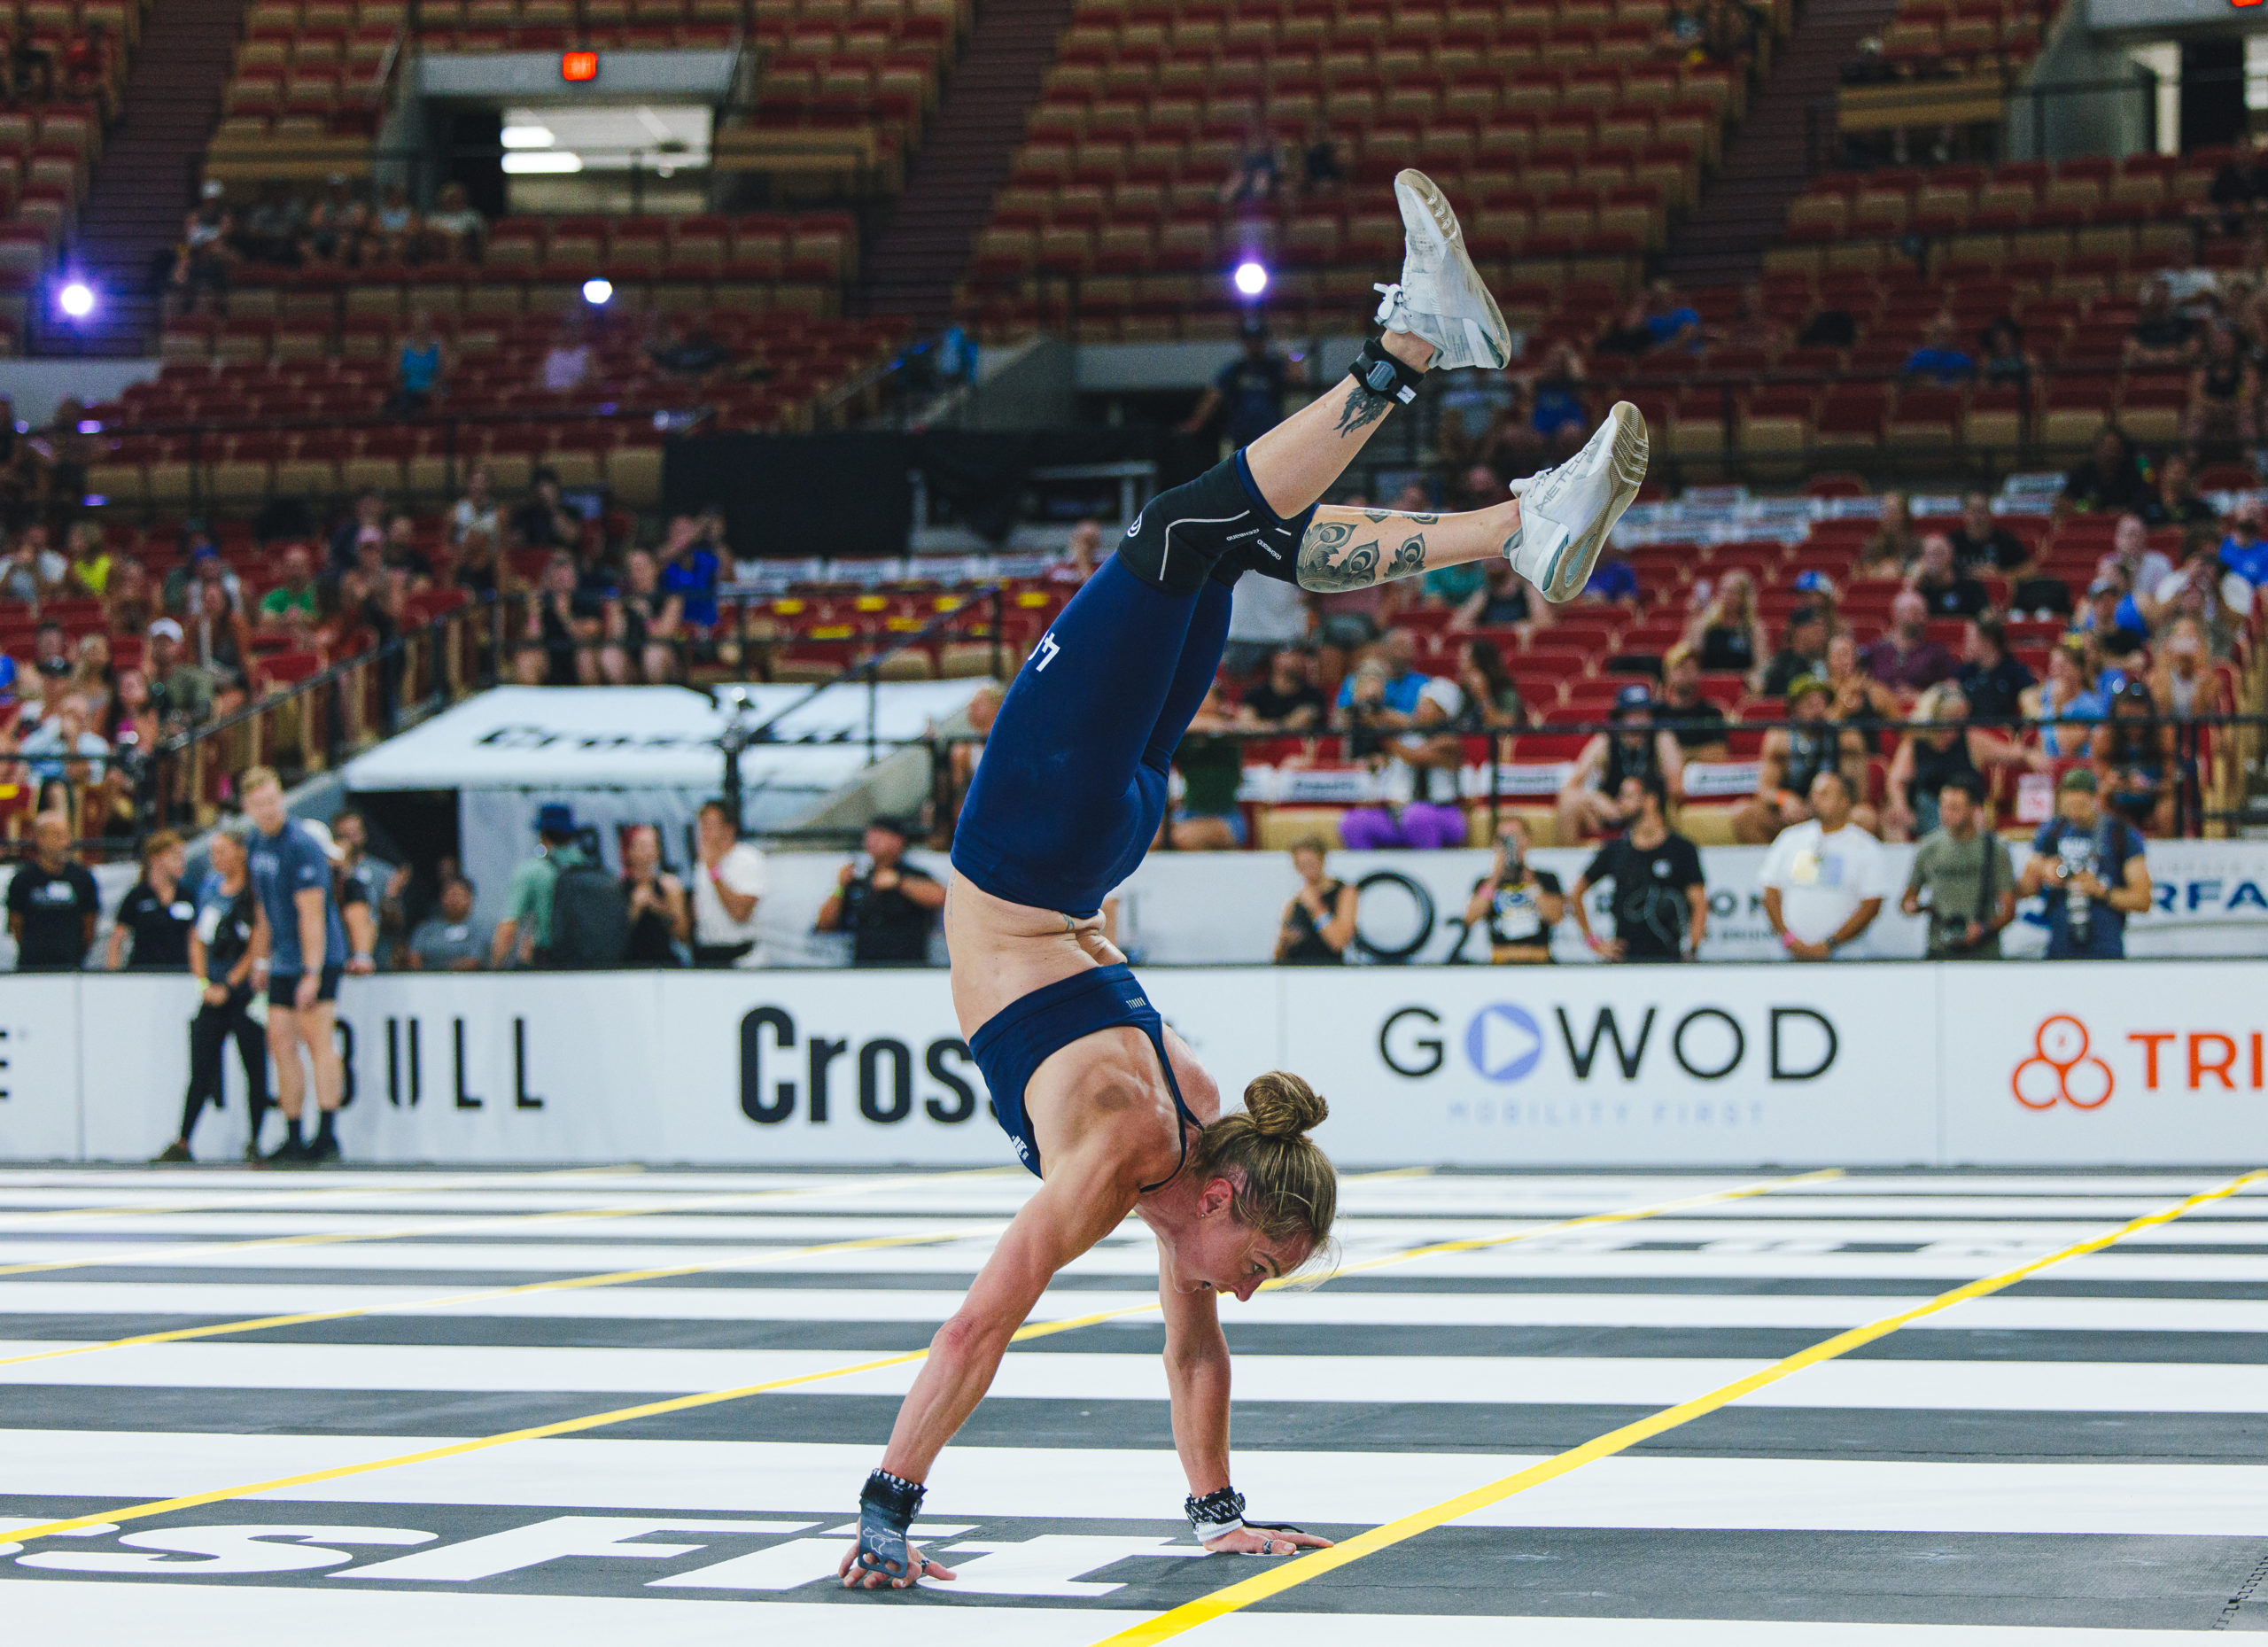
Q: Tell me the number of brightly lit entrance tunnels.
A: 2